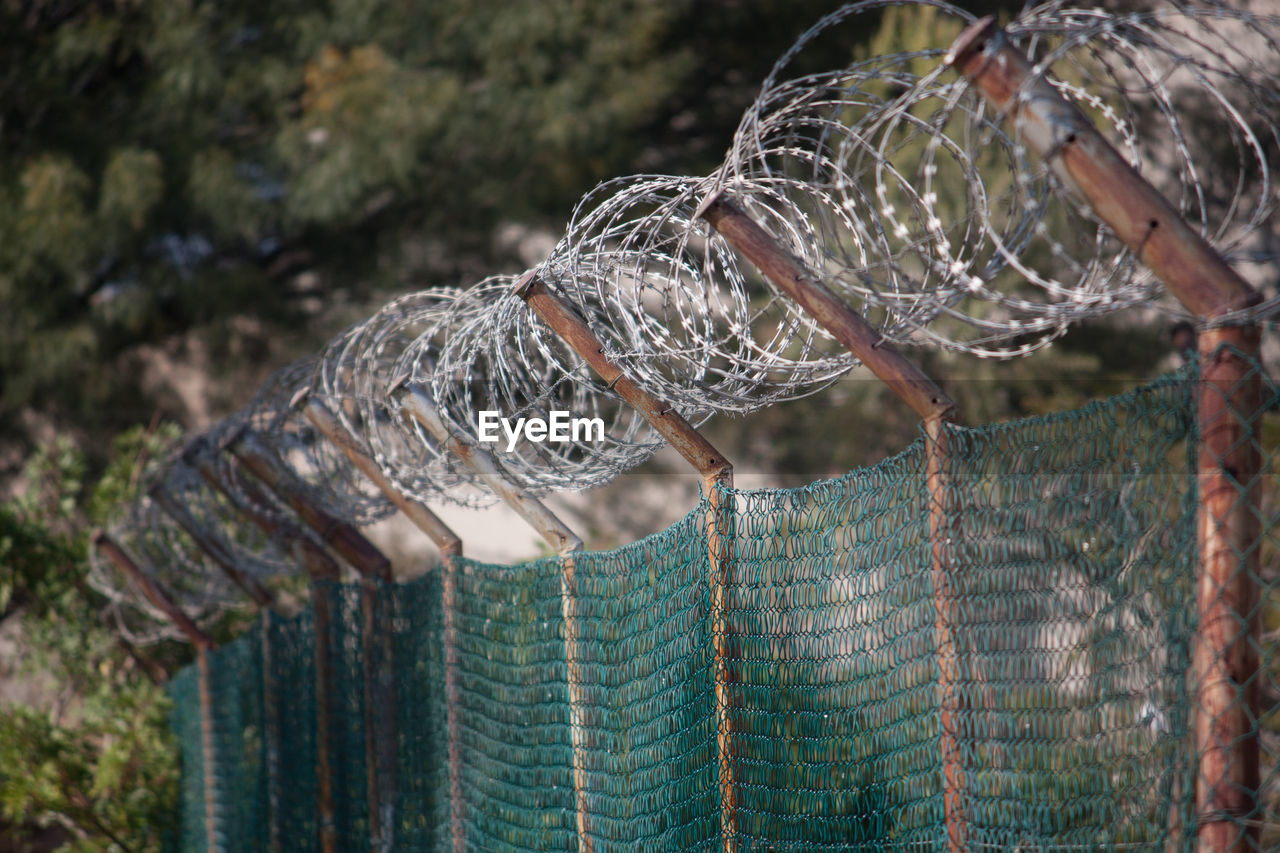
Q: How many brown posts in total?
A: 9